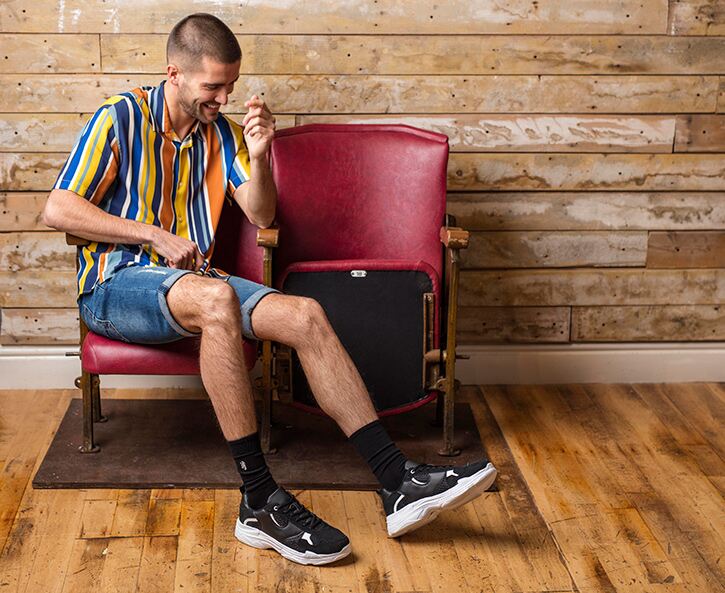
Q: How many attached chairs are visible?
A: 2